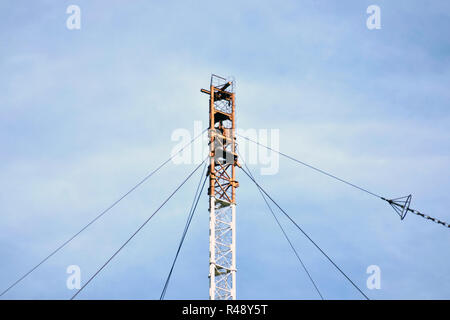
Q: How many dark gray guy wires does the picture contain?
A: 7